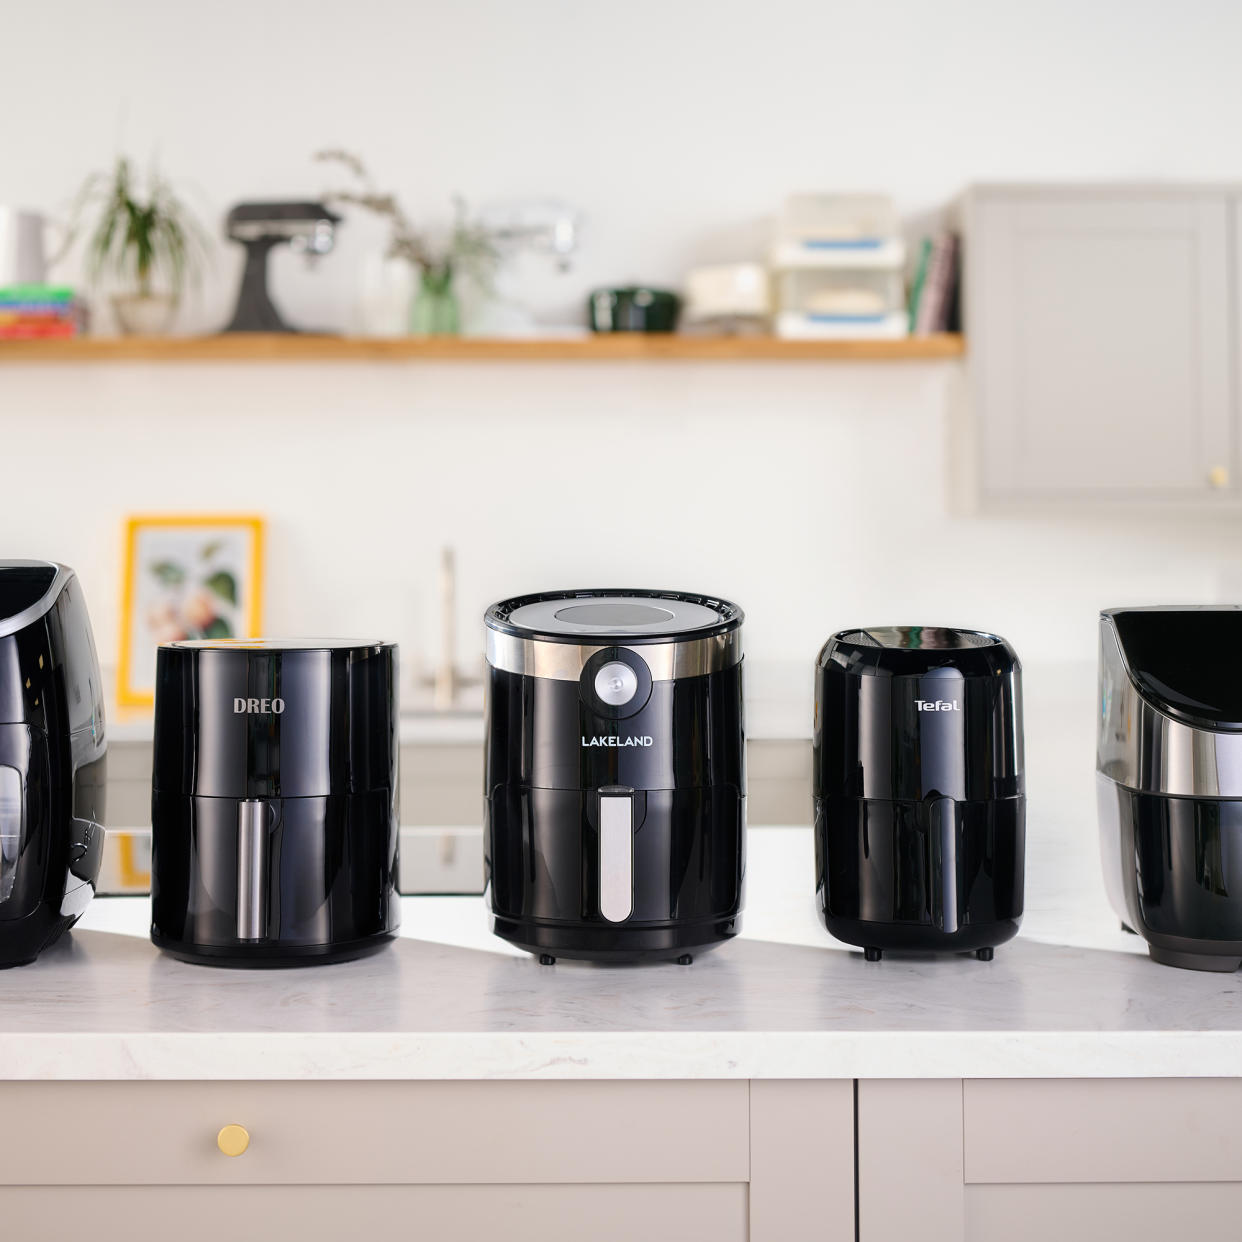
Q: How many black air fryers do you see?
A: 5